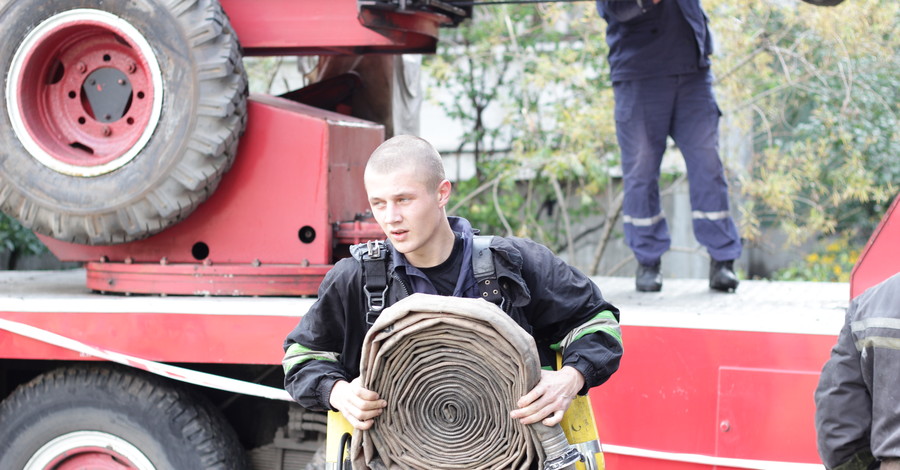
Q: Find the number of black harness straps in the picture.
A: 2